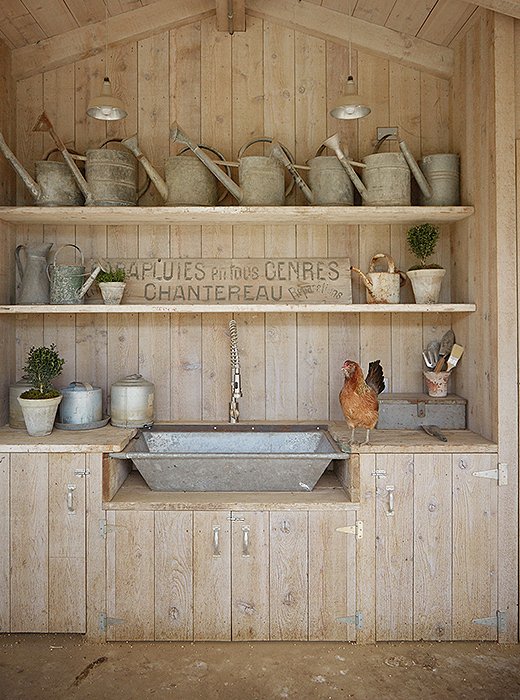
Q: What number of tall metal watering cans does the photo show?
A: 7